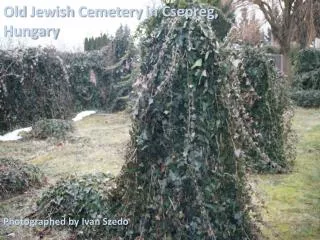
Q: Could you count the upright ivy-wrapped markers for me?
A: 2